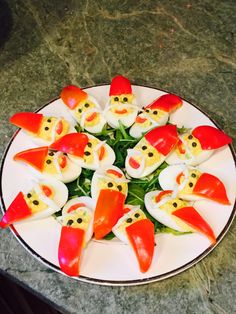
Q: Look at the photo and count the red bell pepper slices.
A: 14